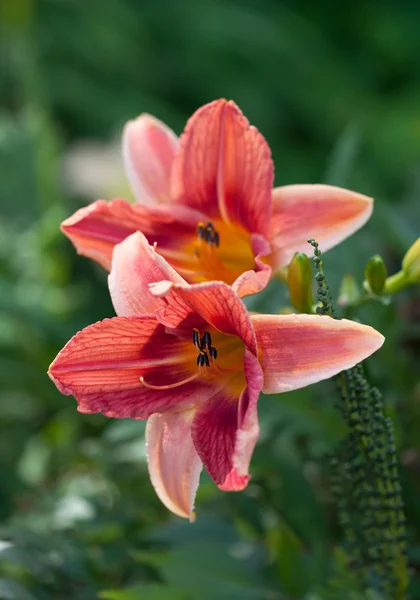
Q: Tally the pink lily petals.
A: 11